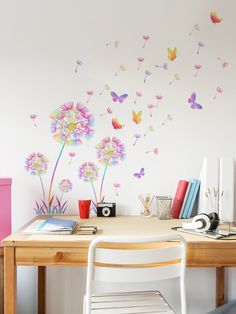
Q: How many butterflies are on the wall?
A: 7